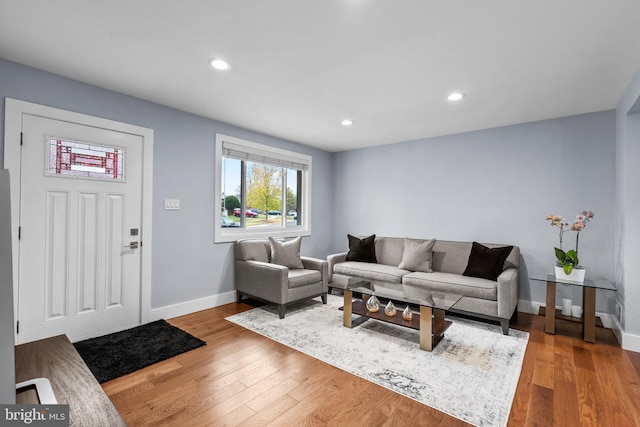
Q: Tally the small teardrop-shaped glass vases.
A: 3